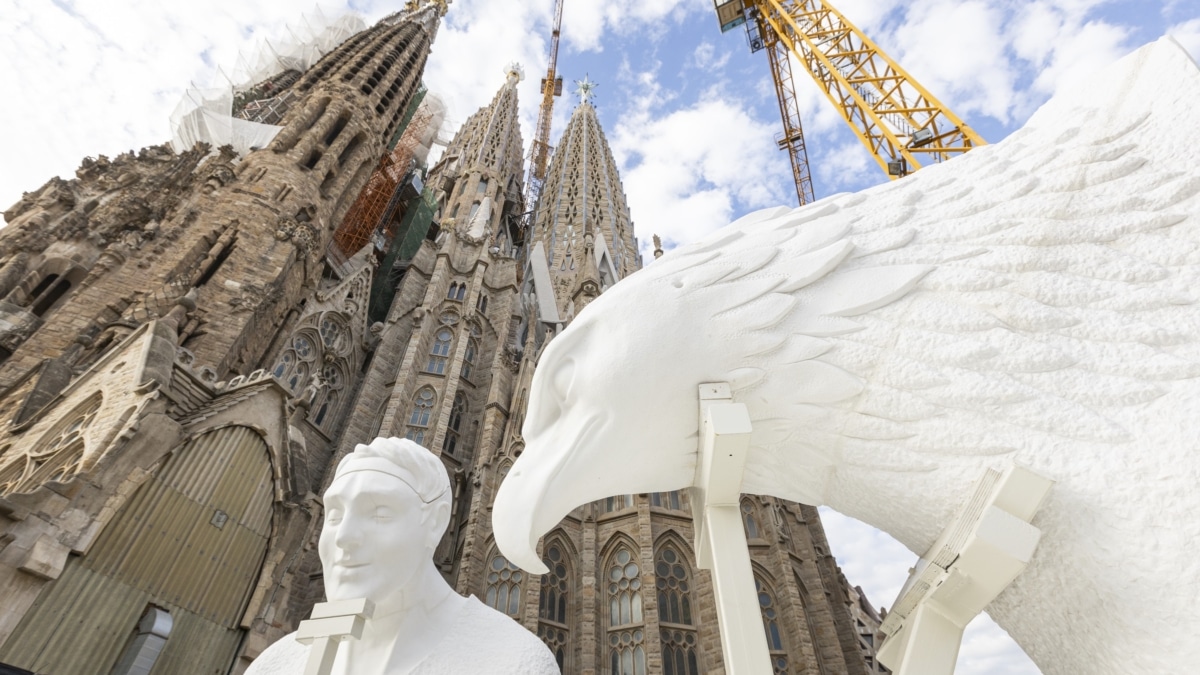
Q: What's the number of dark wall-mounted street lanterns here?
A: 0